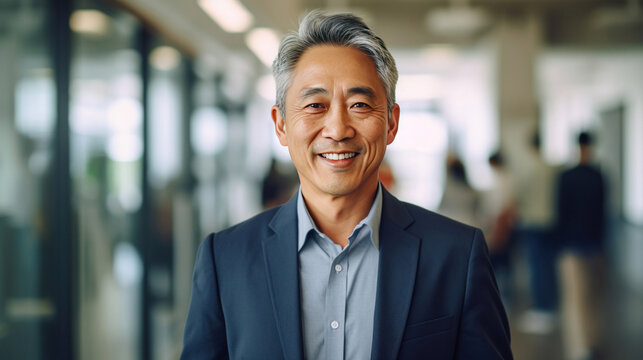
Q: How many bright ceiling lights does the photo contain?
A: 2